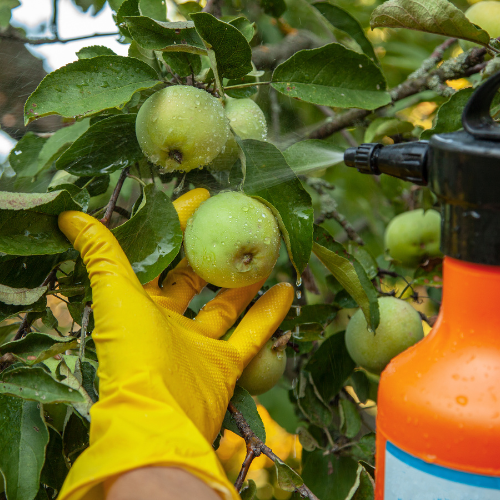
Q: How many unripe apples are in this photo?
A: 7